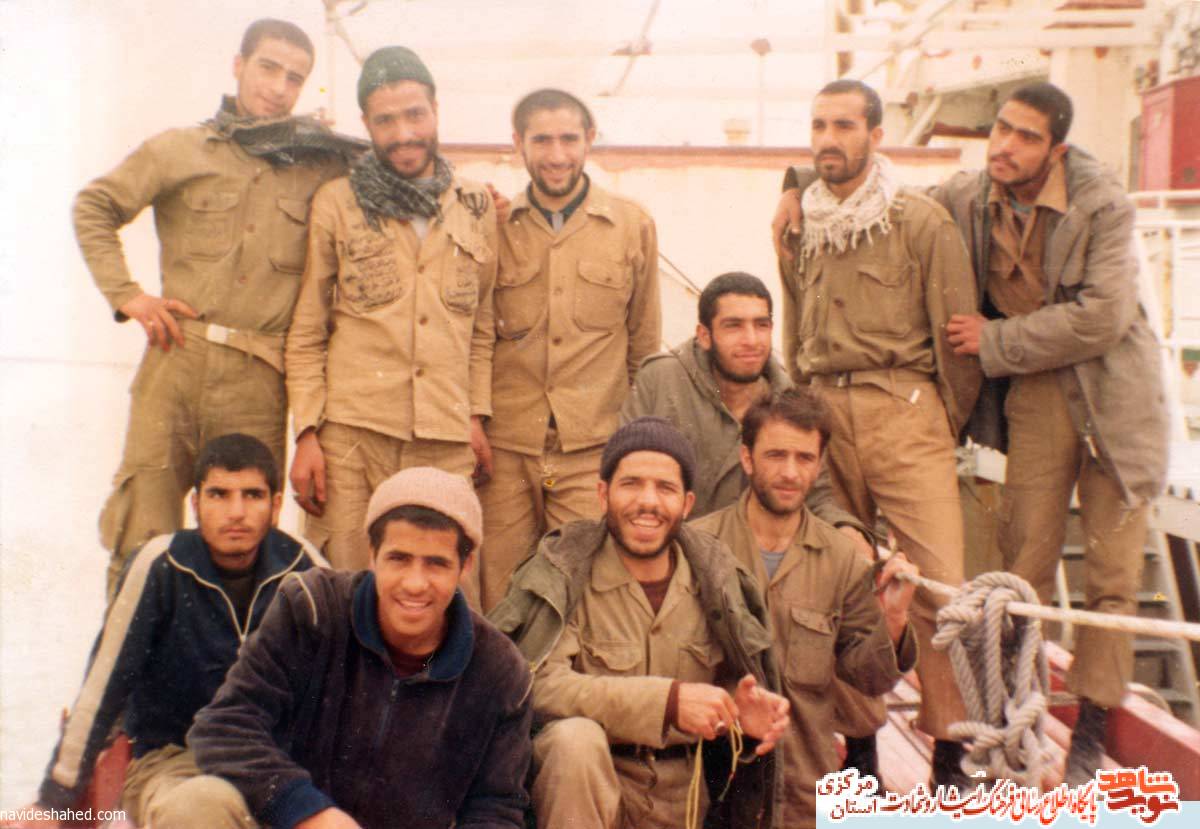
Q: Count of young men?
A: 10